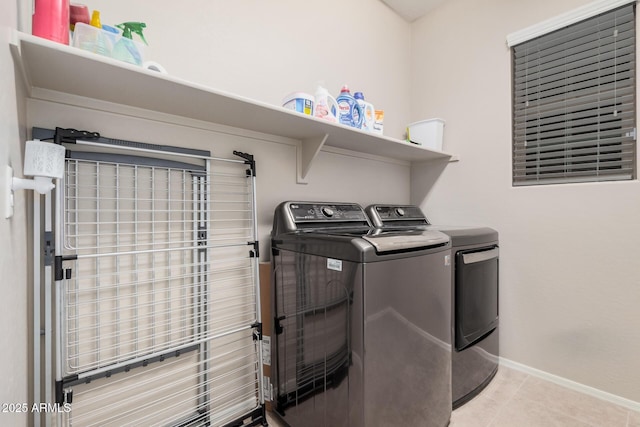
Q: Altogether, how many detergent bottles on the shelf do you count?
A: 3